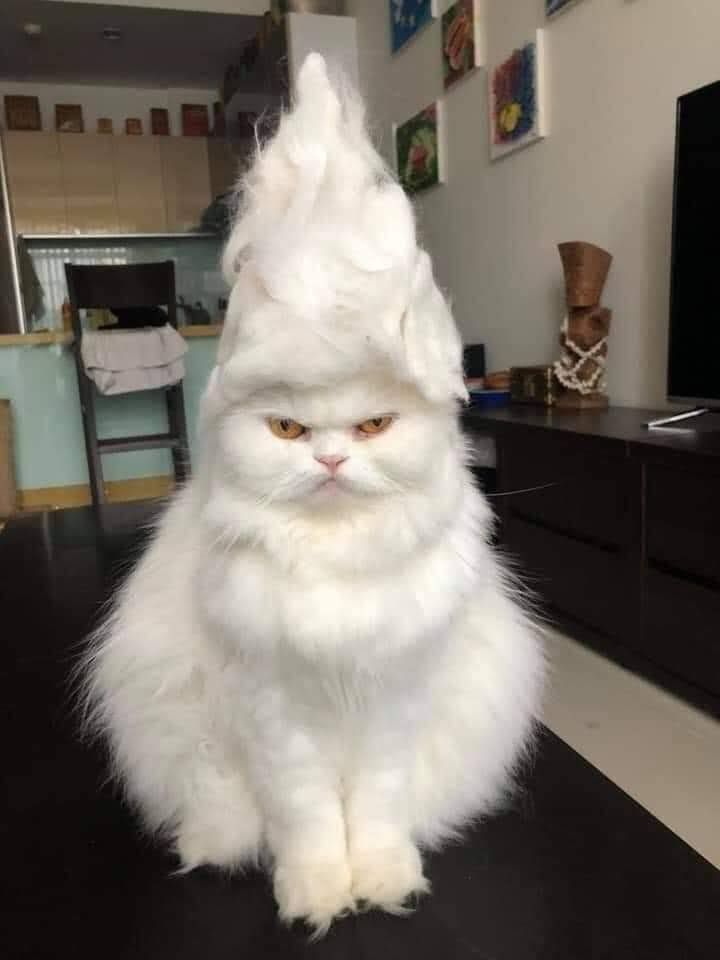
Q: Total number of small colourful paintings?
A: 5